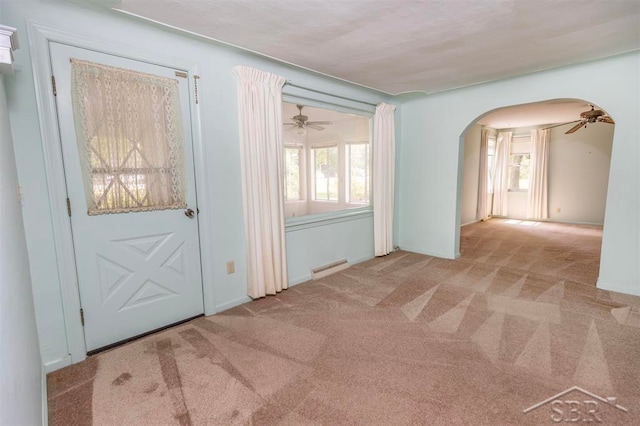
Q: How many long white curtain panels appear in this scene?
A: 5